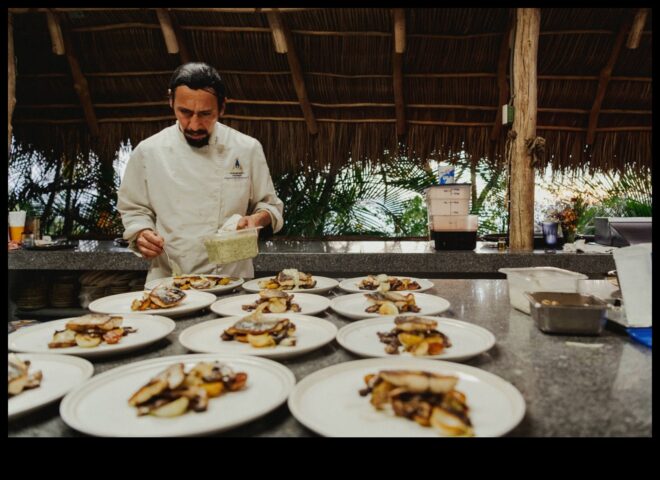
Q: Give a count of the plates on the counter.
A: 12